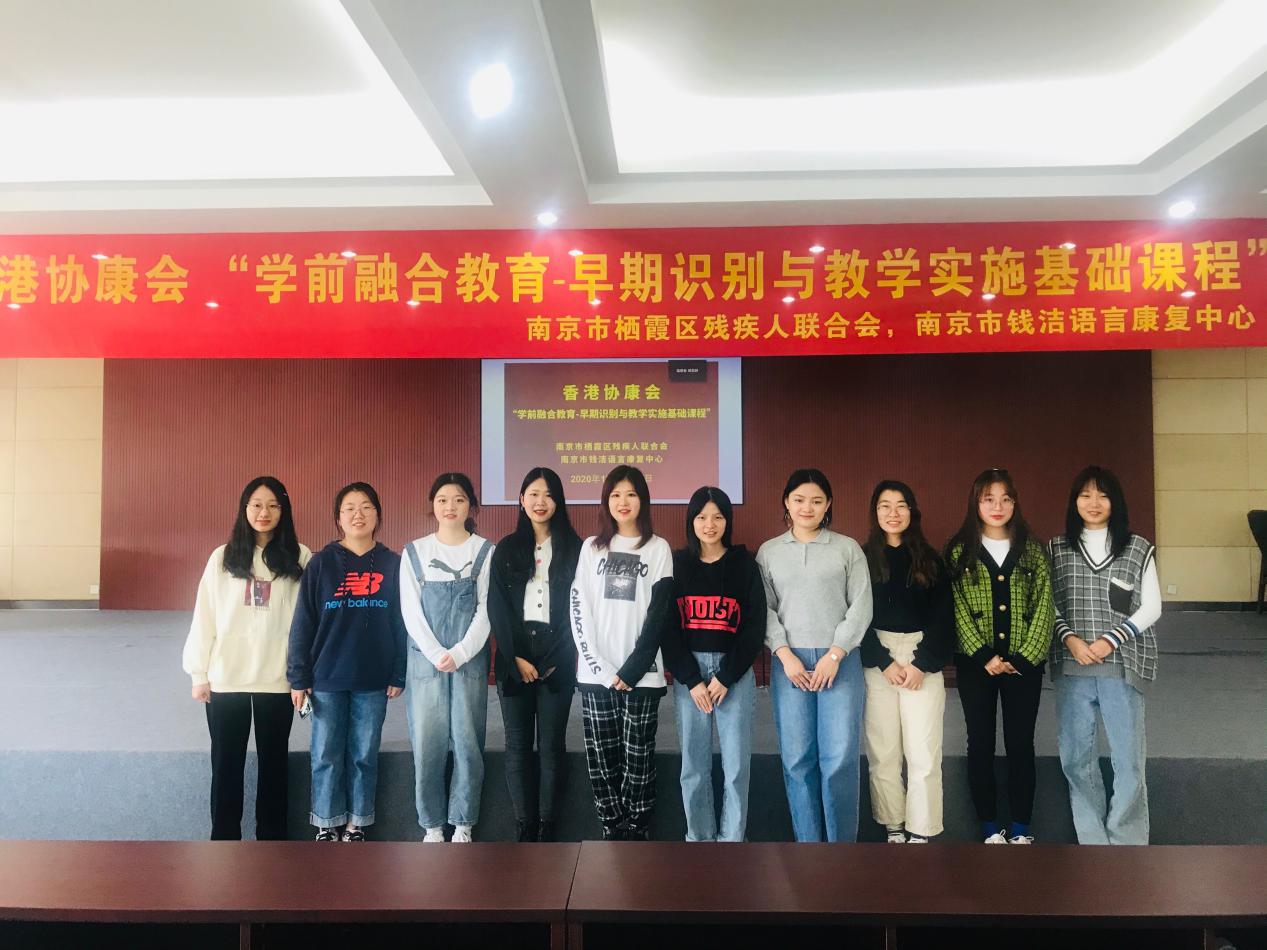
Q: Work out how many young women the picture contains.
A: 10